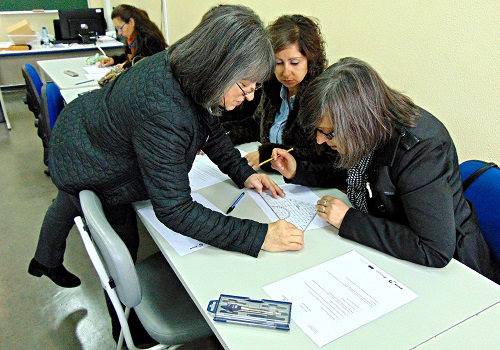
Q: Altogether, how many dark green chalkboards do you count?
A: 1